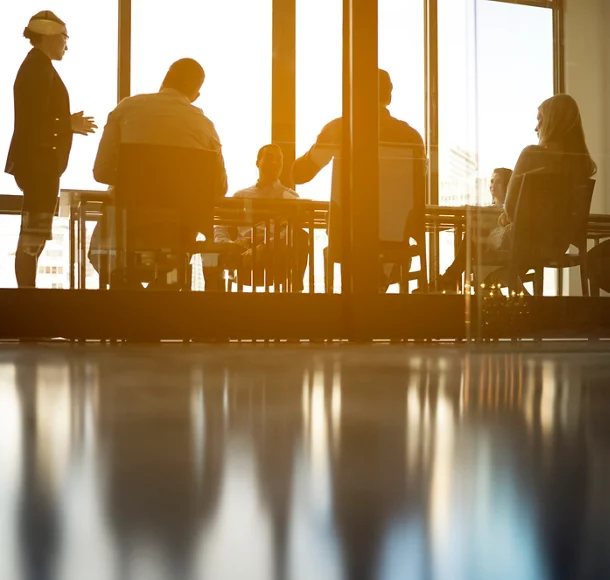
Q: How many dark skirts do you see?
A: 1